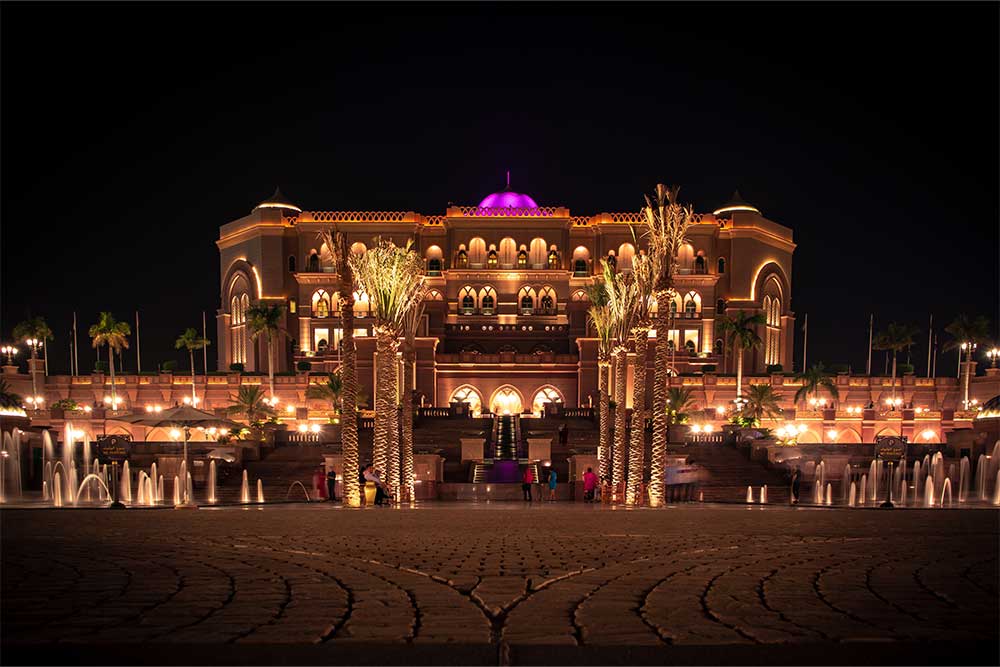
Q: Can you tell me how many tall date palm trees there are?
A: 8